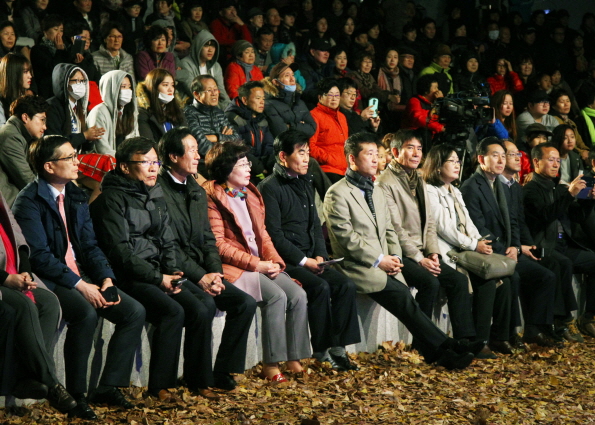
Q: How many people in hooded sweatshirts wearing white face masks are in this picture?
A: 2